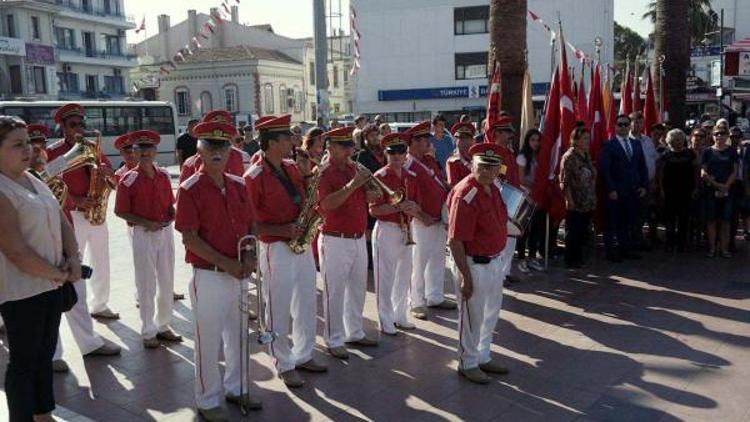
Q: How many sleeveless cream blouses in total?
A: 1